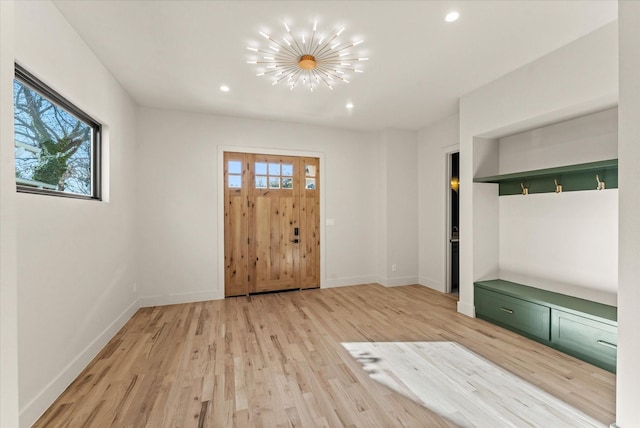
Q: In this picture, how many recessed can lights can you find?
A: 3